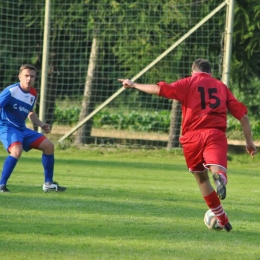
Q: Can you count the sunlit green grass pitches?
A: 1